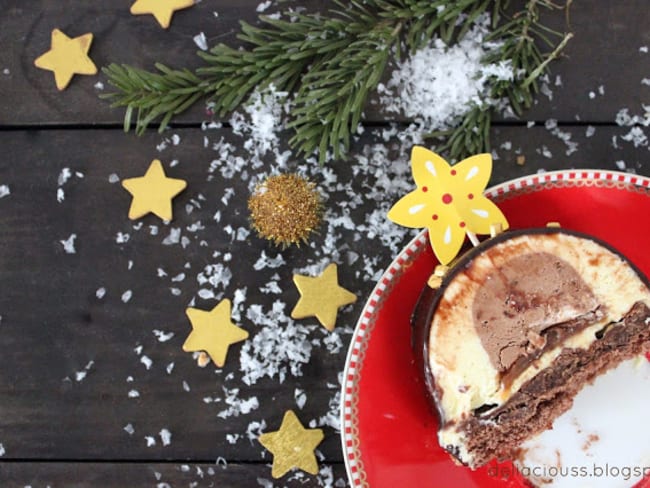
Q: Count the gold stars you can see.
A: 6